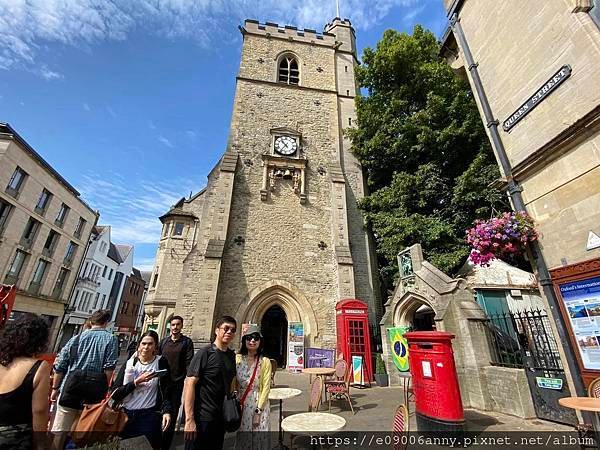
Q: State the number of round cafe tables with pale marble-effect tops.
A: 2